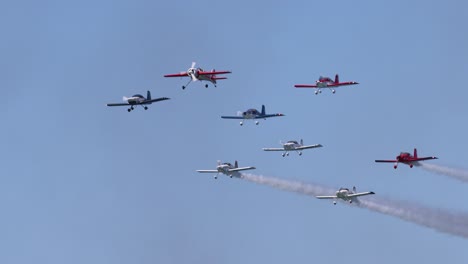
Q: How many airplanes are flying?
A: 8